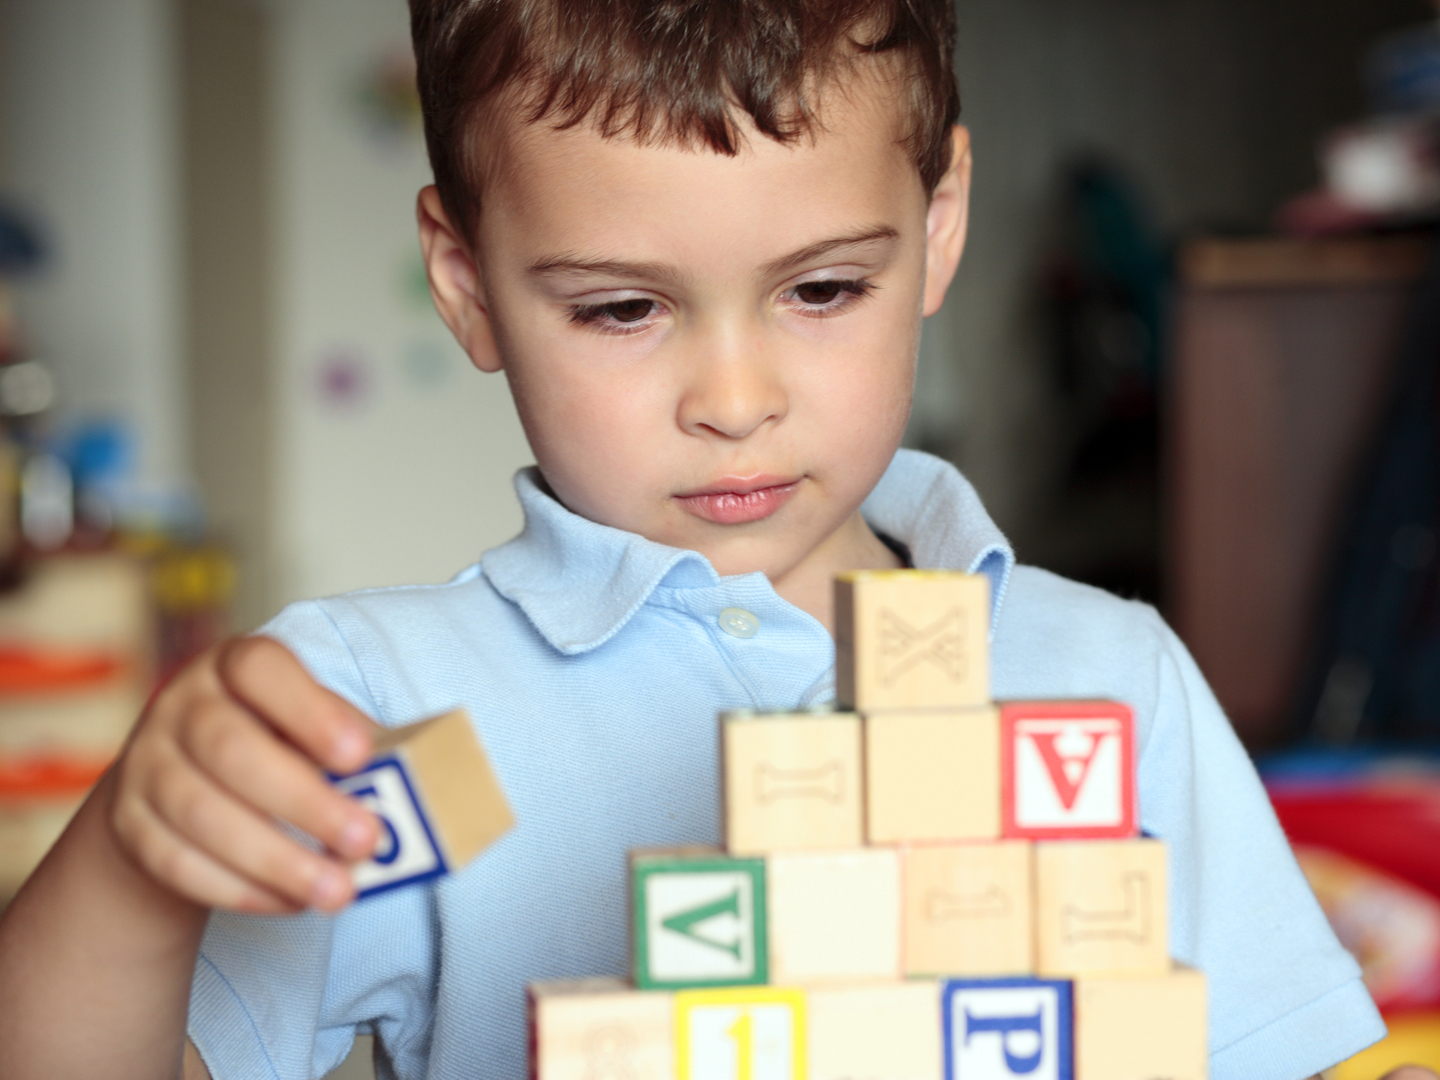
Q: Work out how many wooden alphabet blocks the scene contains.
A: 14